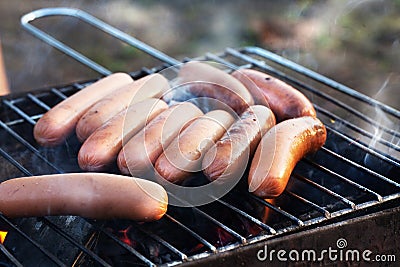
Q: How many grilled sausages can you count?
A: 10